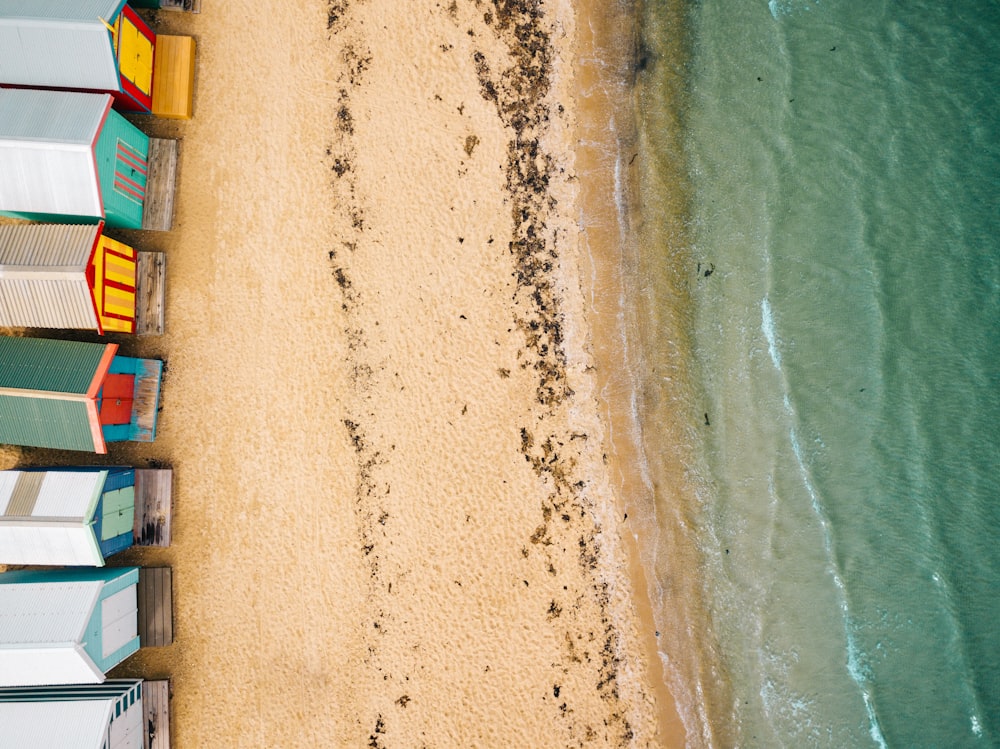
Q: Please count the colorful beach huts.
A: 7